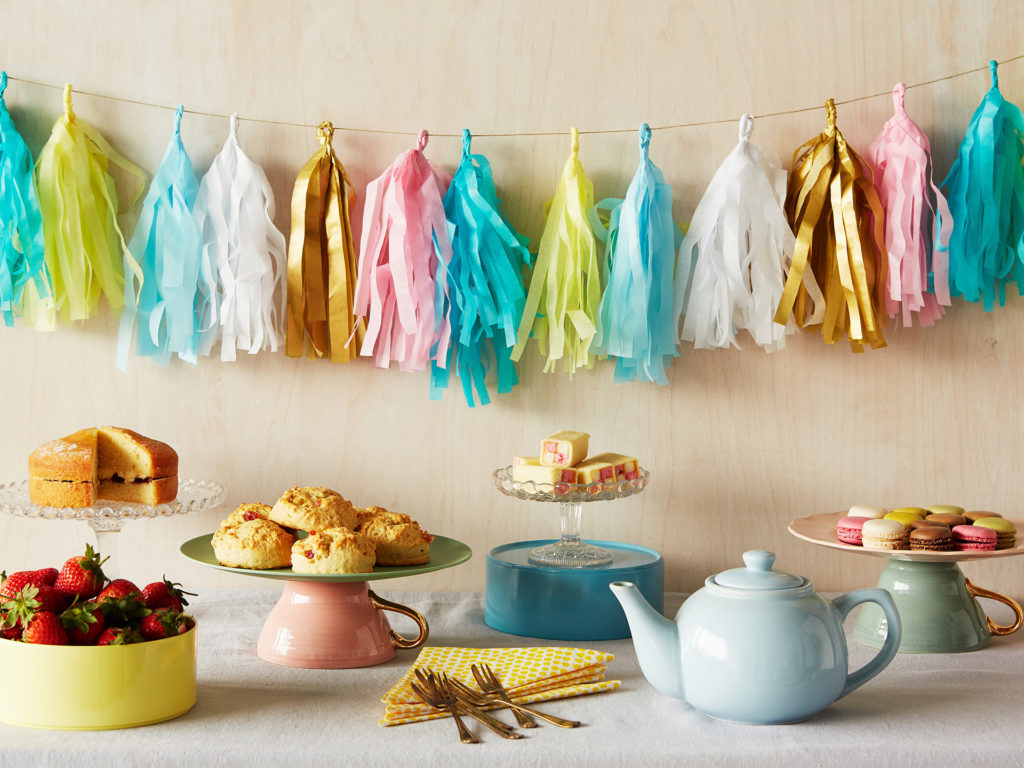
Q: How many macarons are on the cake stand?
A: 12